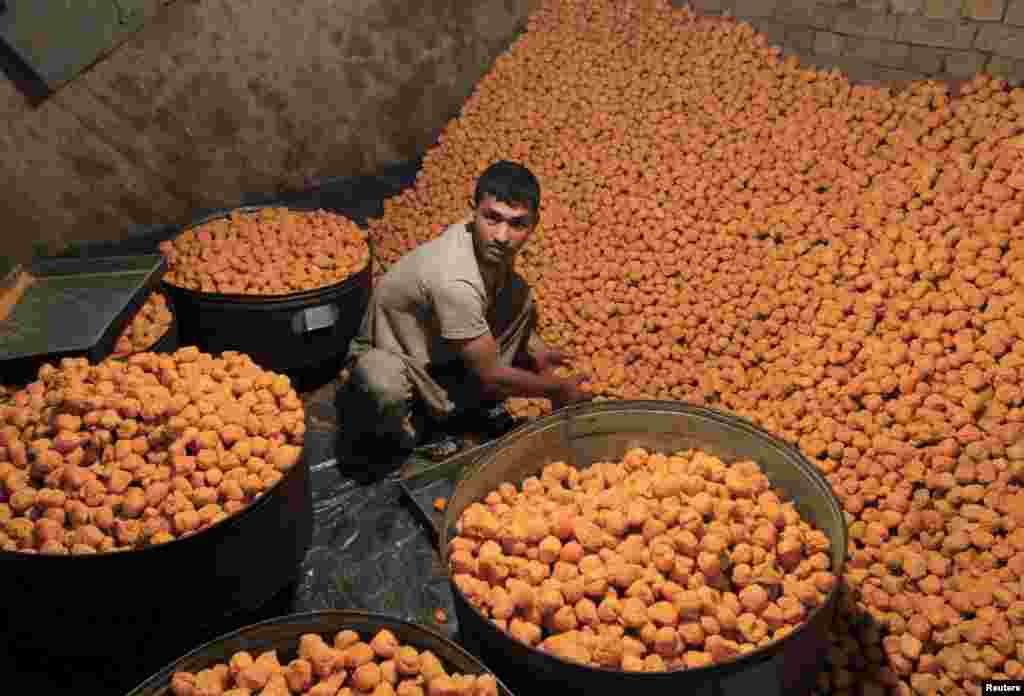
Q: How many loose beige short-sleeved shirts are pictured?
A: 1